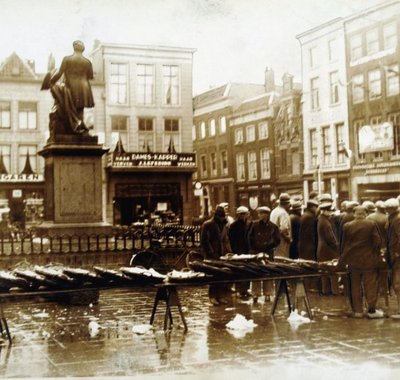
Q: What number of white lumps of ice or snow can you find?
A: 4